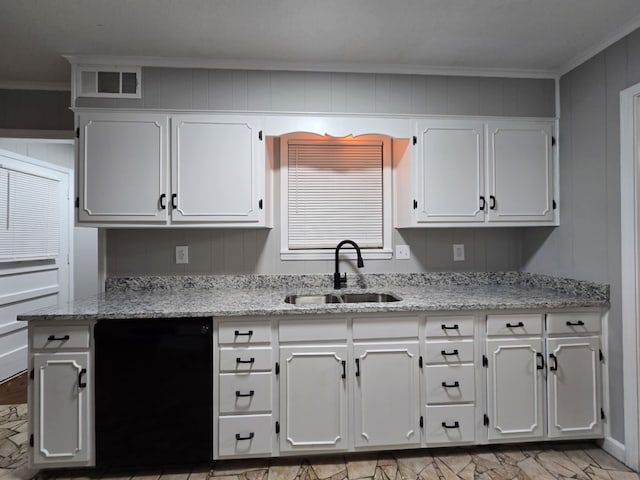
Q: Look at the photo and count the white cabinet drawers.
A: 11